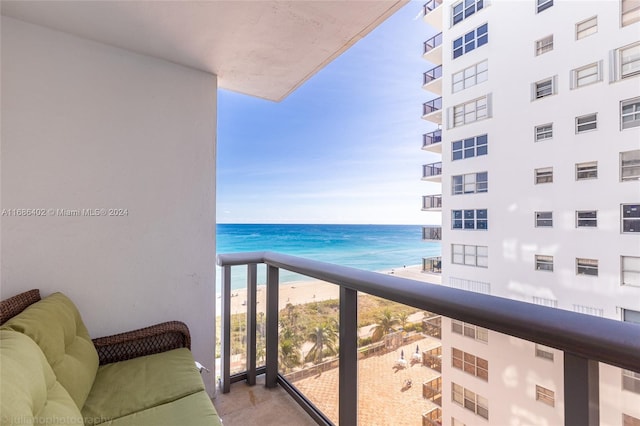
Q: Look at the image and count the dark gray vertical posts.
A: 5